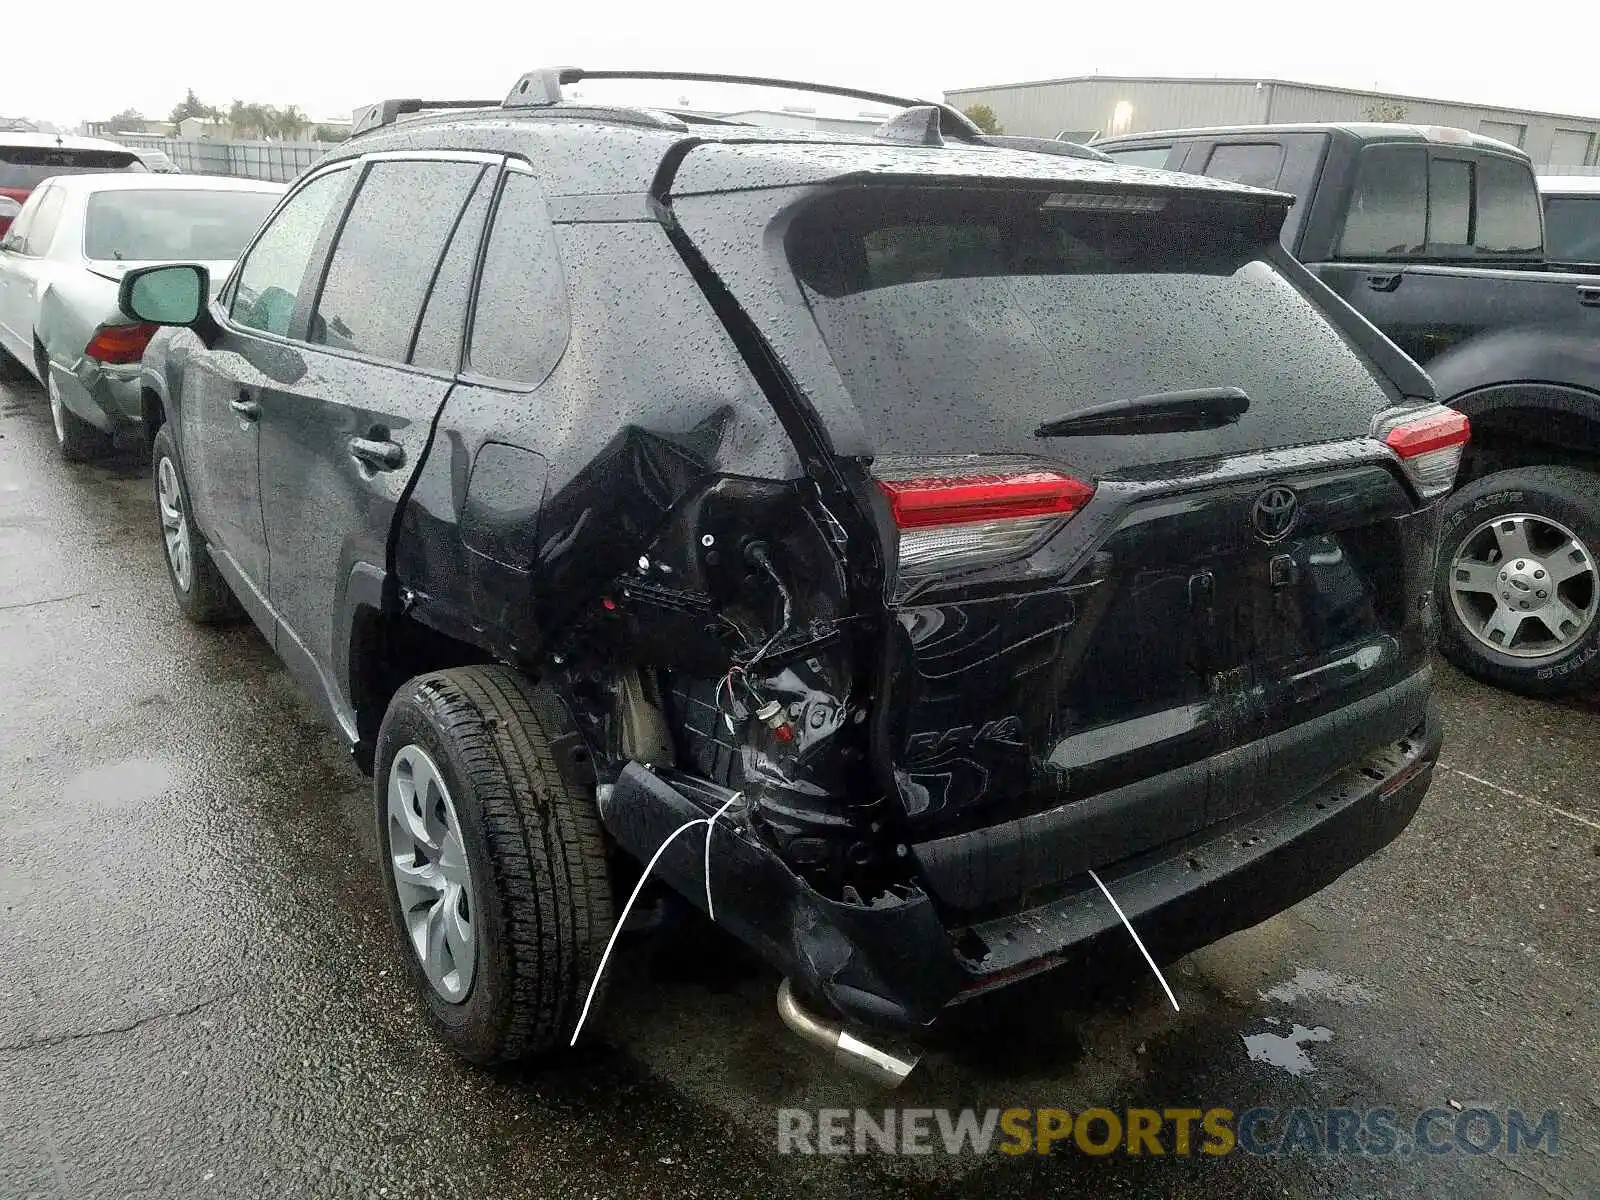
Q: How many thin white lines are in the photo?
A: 3